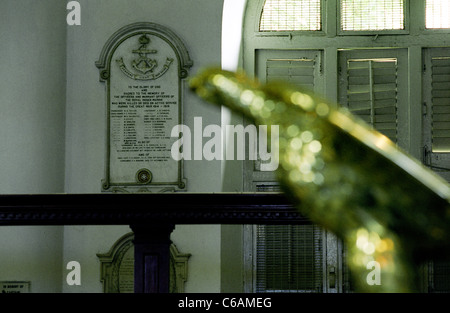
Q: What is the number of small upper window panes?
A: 3